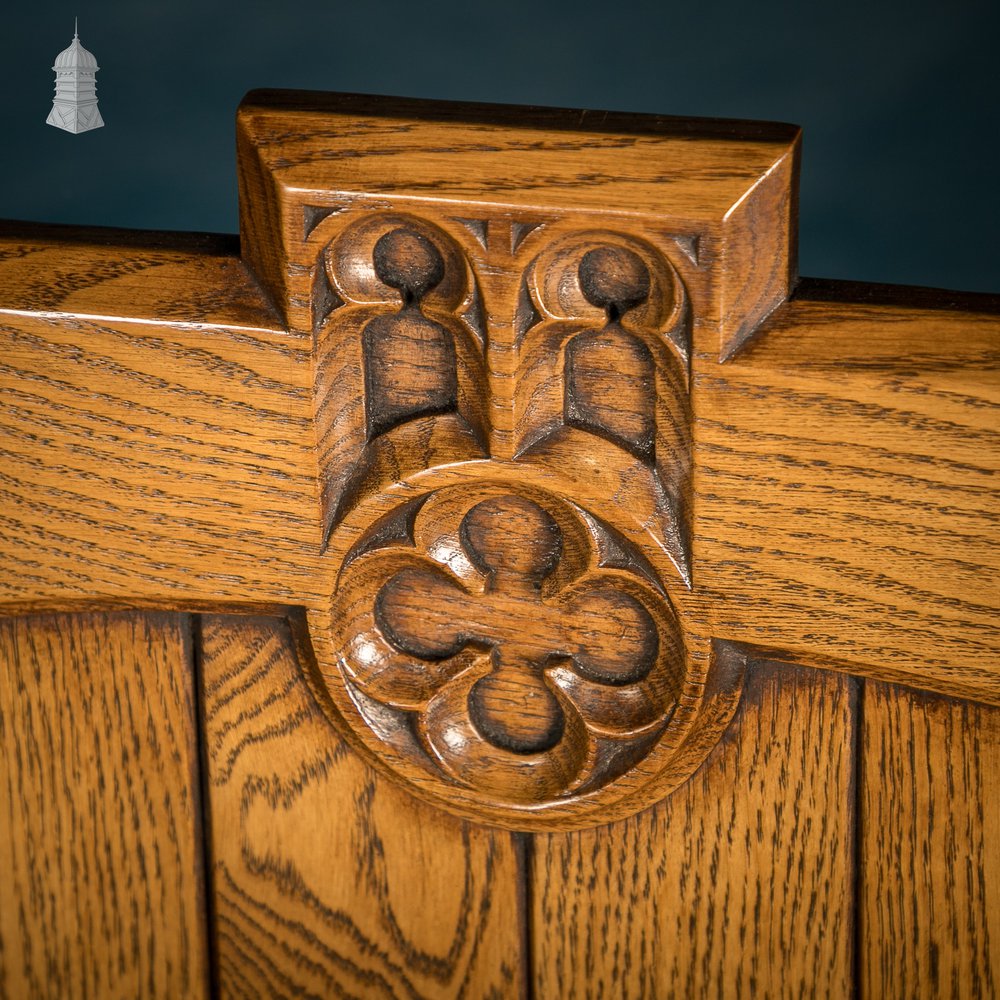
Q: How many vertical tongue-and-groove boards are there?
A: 4